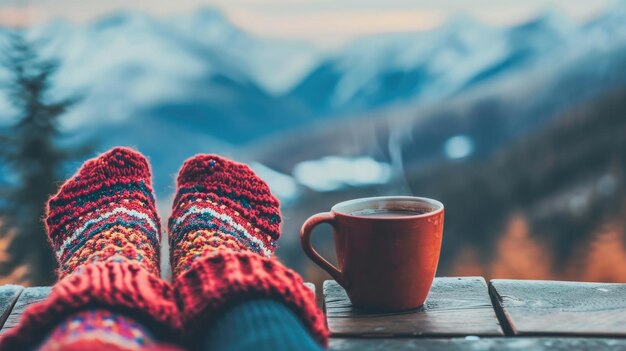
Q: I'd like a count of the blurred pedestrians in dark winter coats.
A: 0